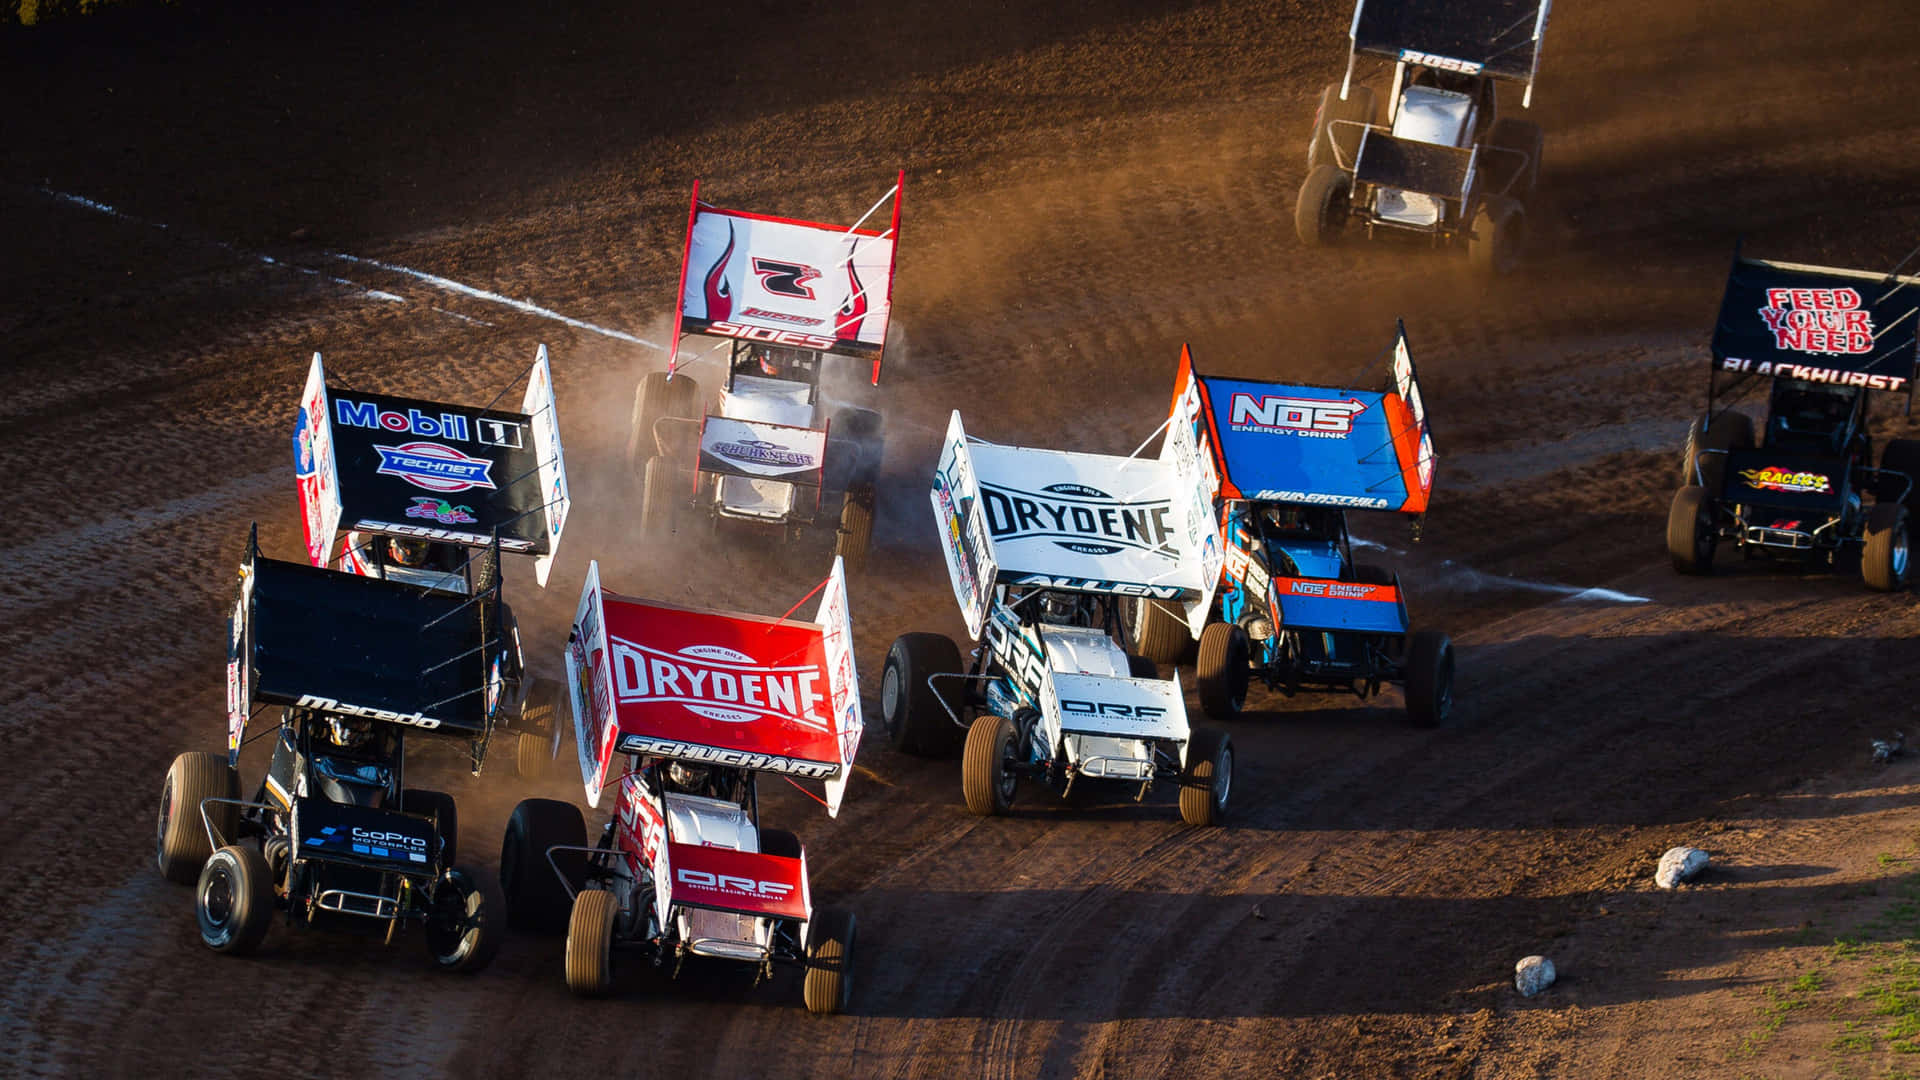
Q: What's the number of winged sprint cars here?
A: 8